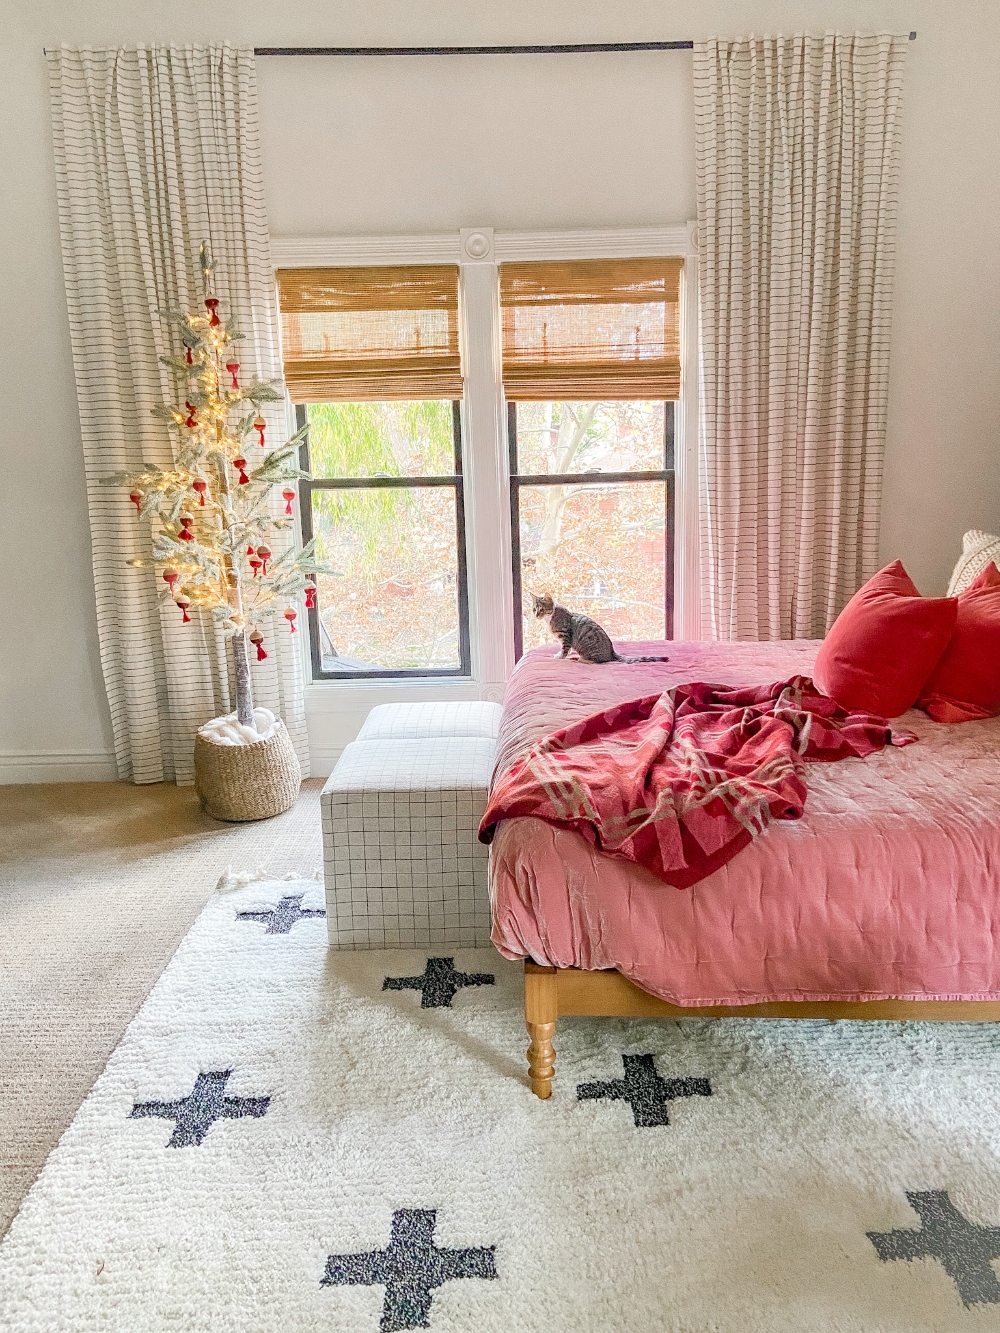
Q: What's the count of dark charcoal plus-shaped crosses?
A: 6